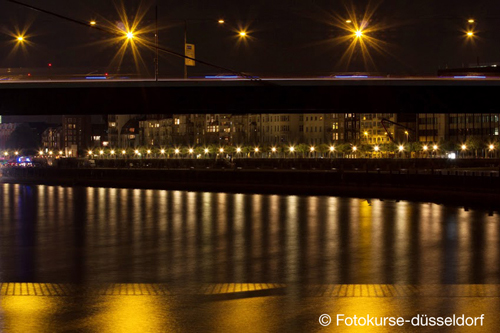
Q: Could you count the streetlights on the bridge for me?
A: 9